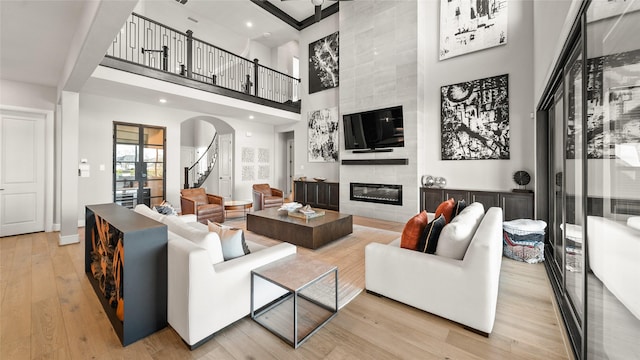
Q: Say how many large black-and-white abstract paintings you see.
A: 4